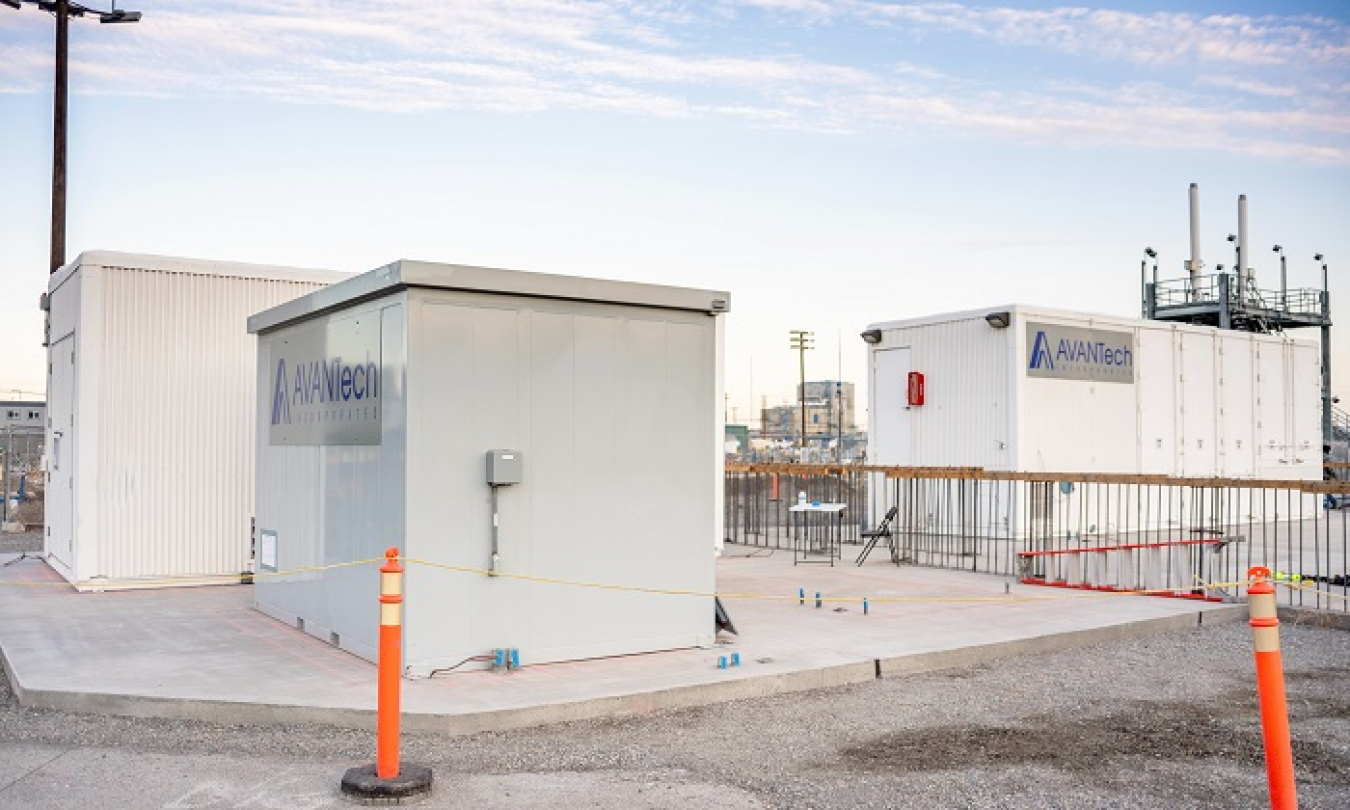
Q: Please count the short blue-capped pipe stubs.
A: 7